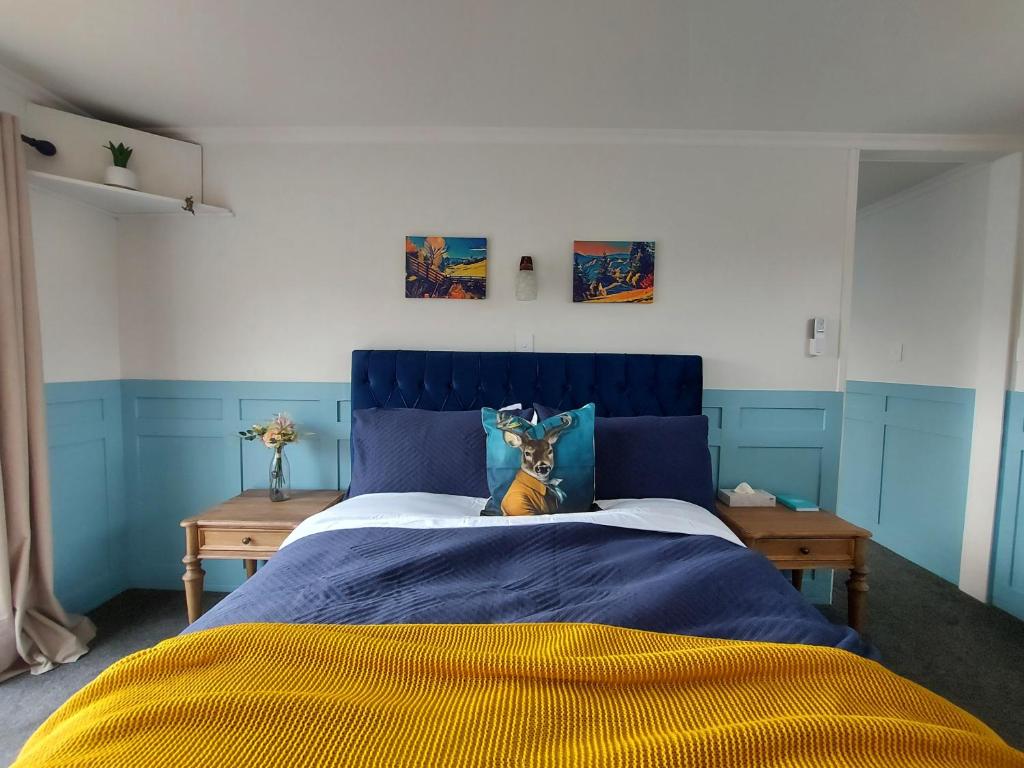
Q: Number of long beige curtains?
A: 1